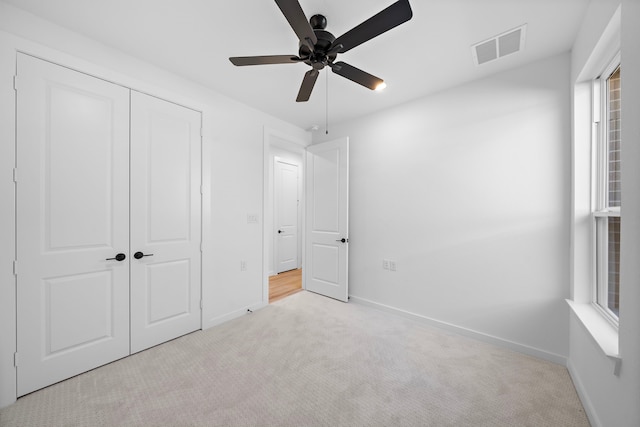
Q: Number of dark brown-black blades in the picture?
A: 5